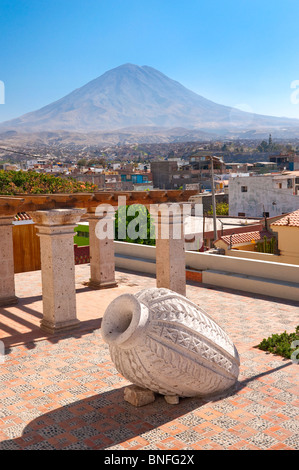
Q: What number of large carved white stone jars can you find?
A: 1